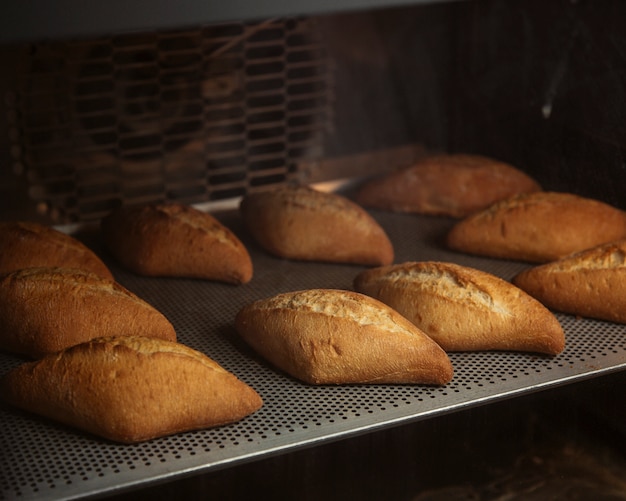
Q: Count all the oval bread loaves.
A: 10